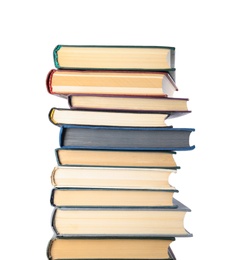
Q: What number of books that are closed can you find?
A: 10